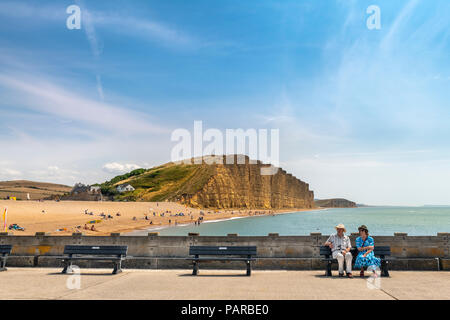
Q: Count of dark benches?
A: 4